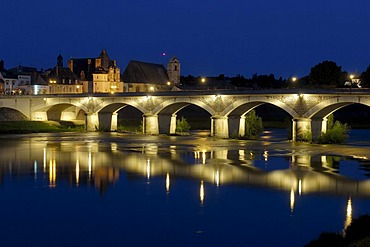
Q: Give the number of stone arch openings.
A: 6